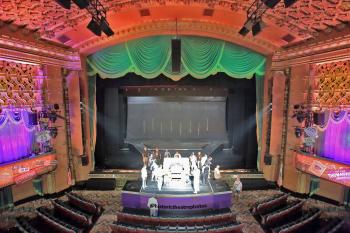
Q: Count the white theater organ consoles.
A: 1